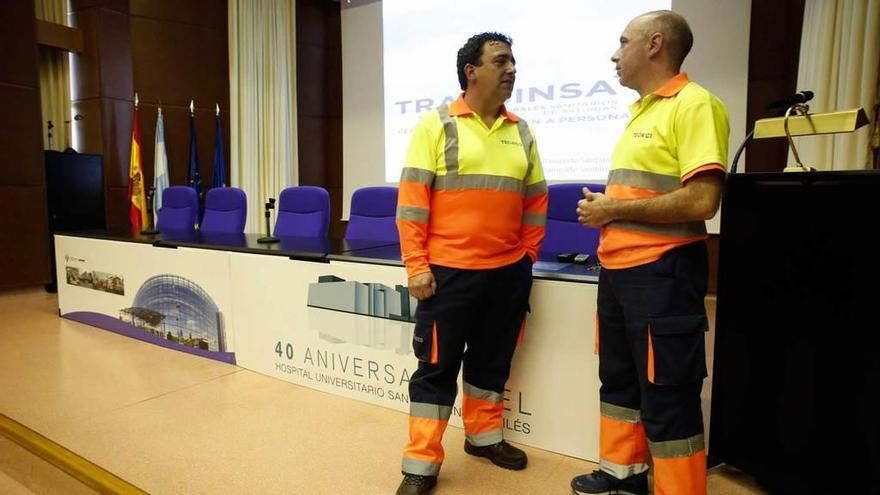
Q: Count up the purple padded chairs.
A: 5